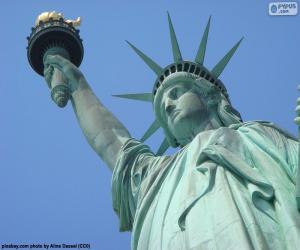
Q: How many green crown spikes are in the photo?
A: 7